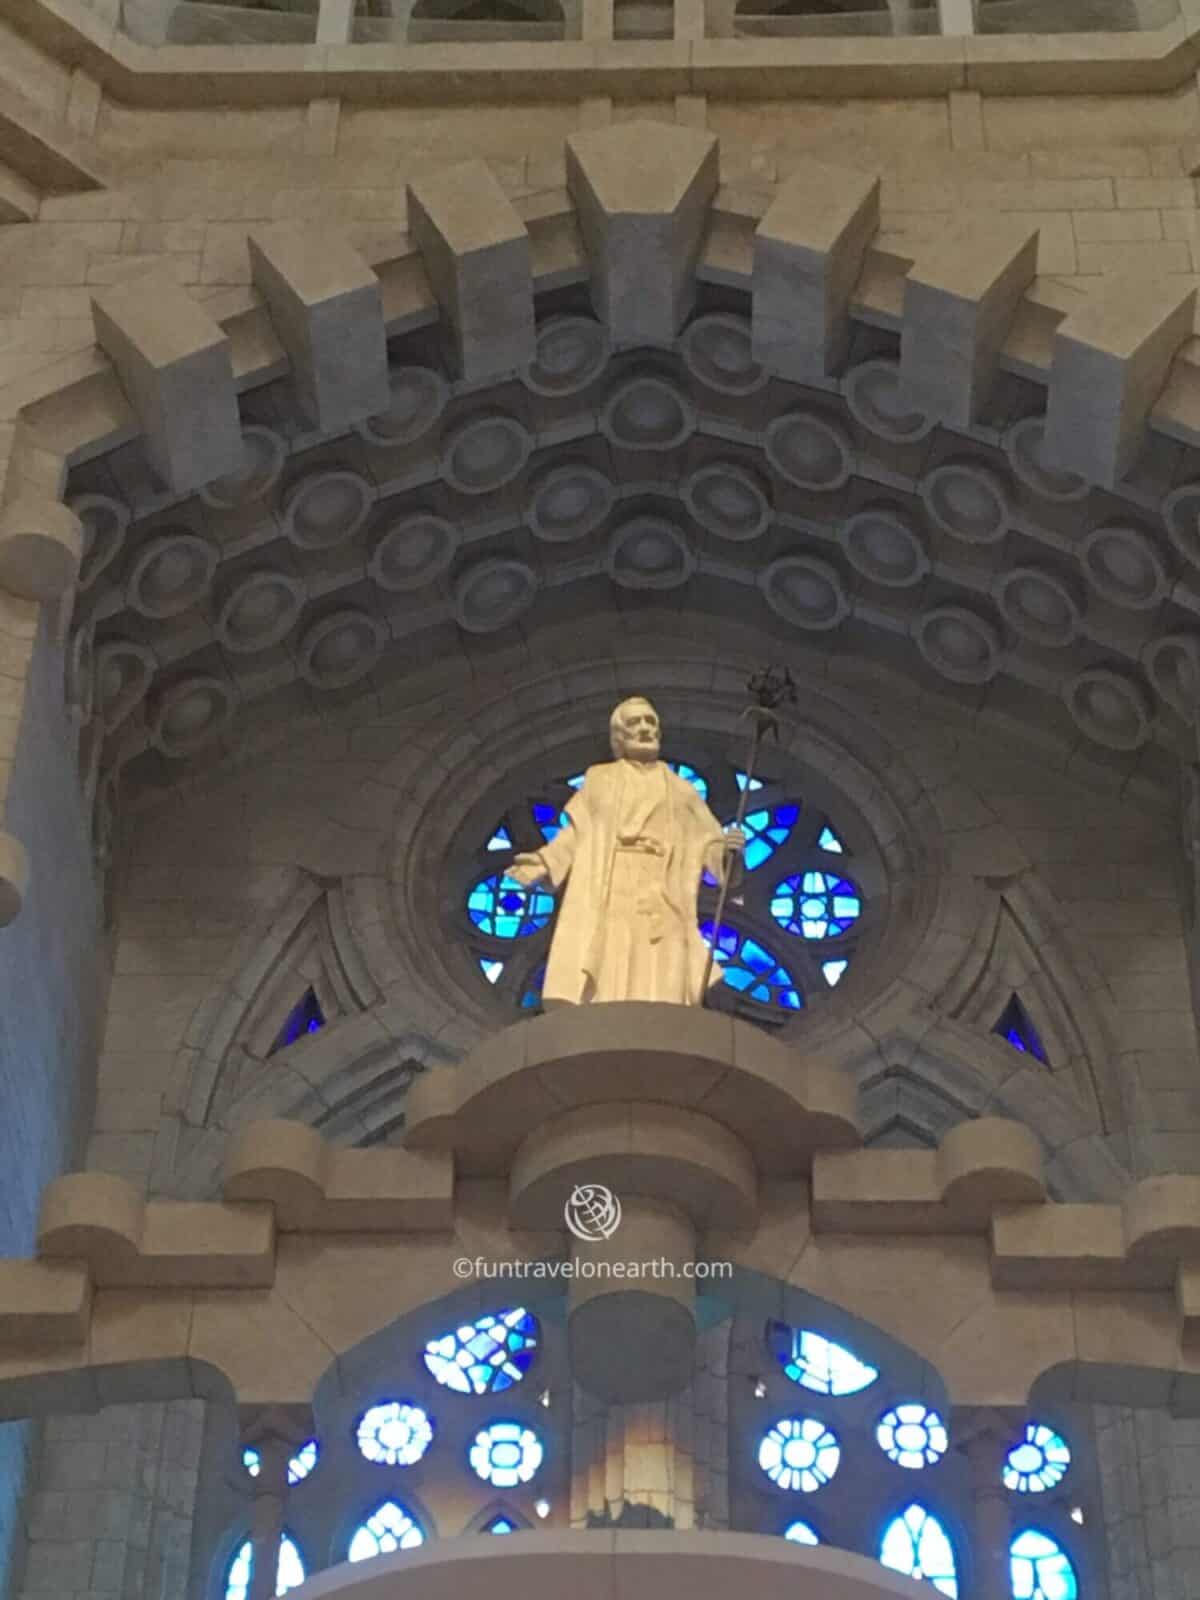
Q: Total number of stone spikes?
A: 7